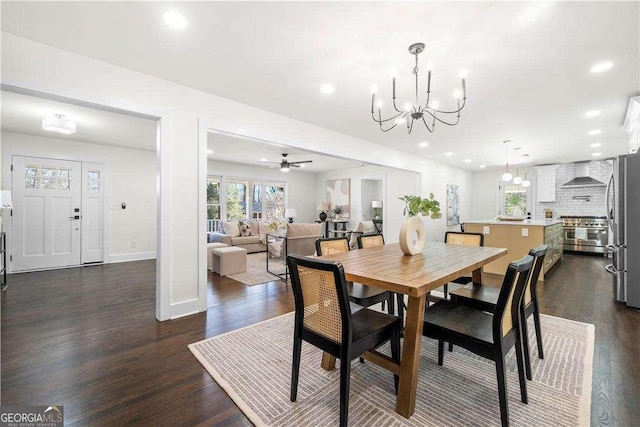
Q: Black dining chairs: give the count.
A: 6